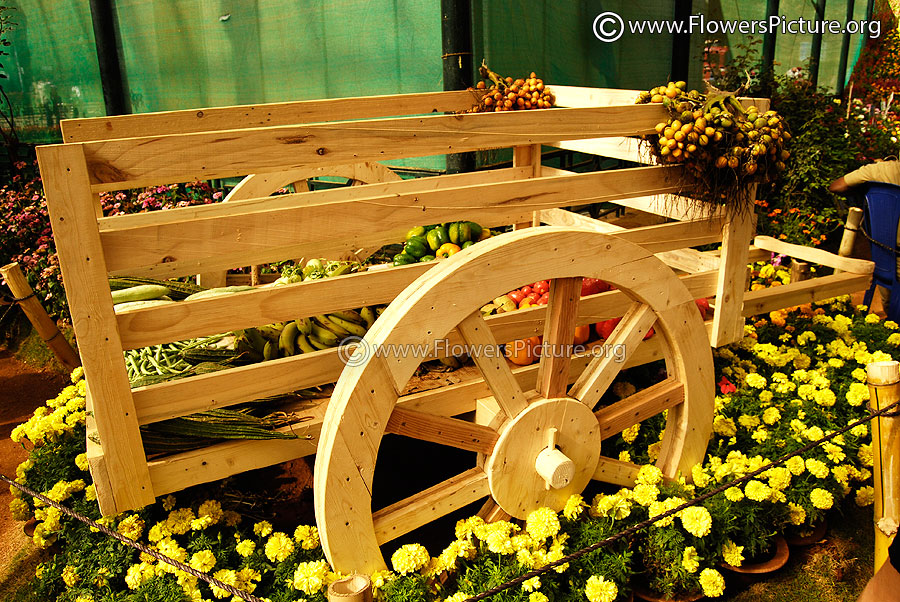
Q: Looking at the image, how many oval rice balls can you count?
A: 0